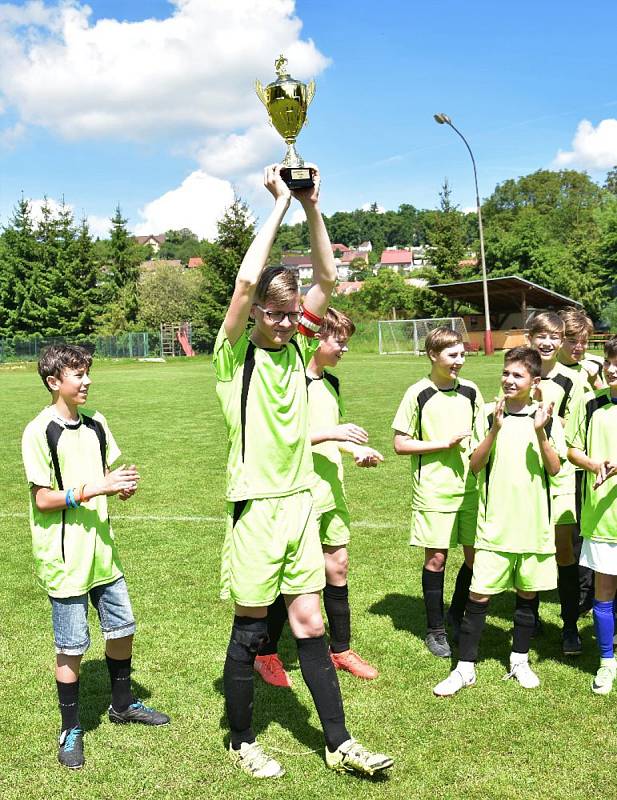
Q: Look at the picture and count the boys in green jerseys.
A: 8